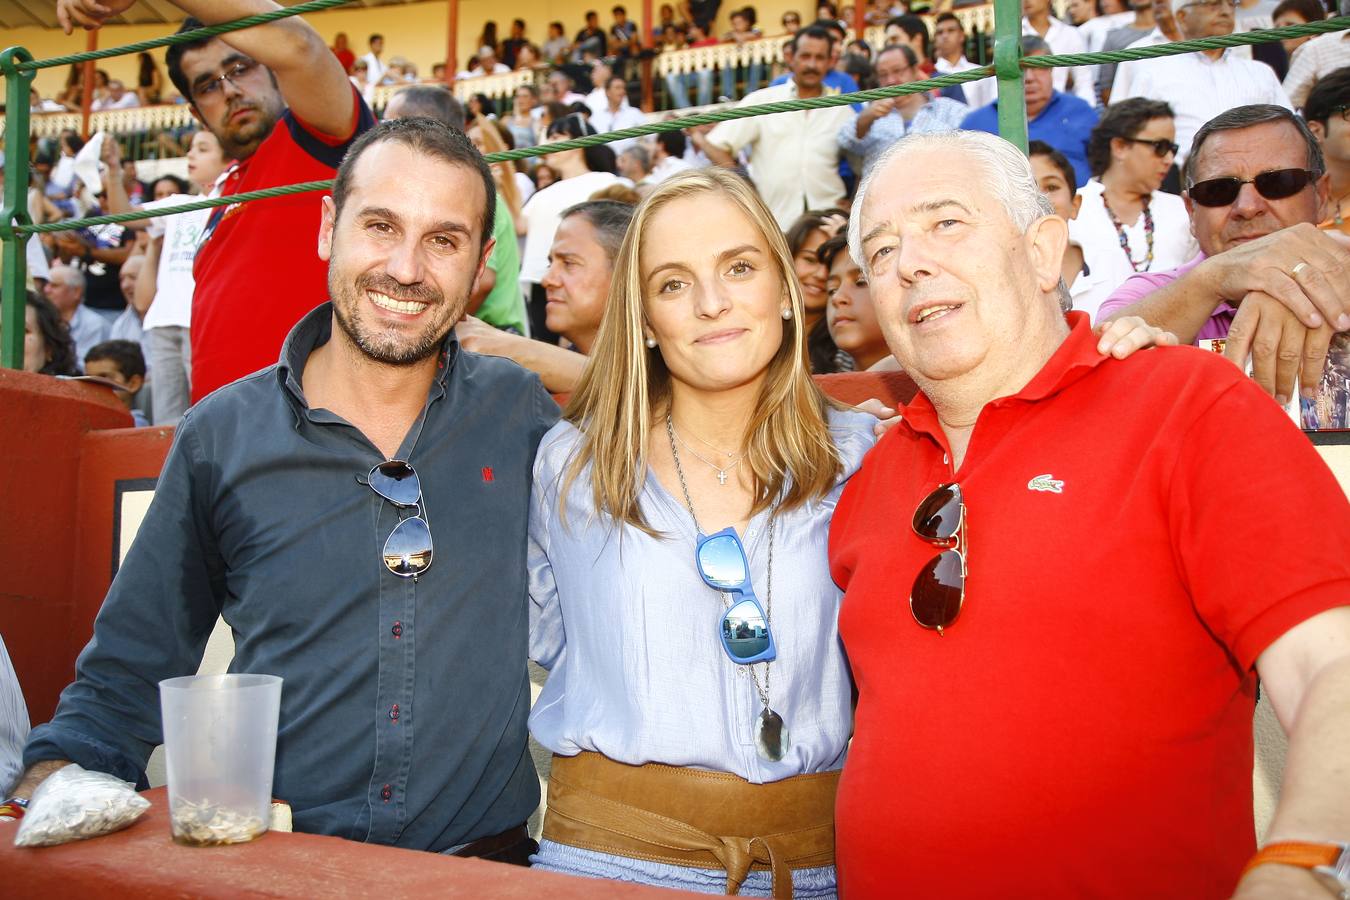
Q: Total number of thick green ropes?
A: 2